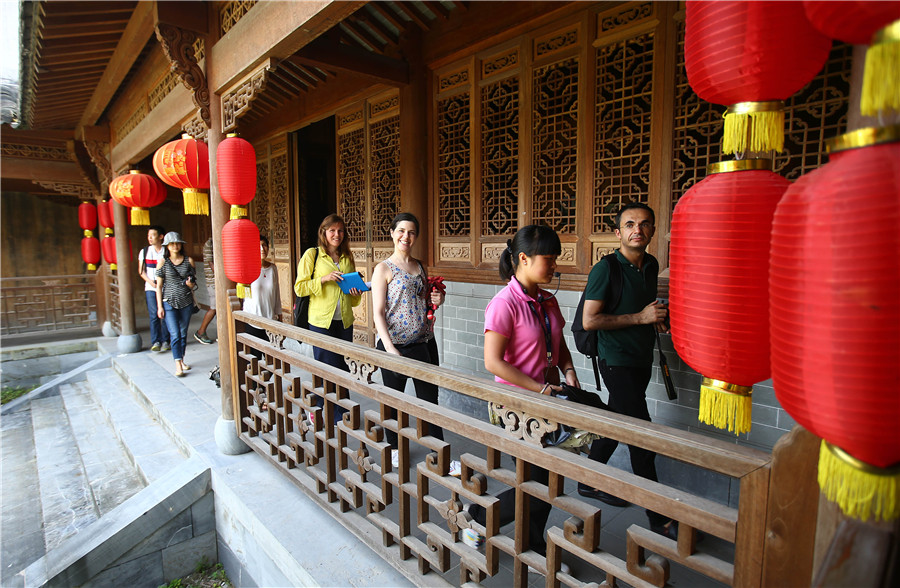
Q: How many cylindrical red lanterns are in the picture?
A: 12